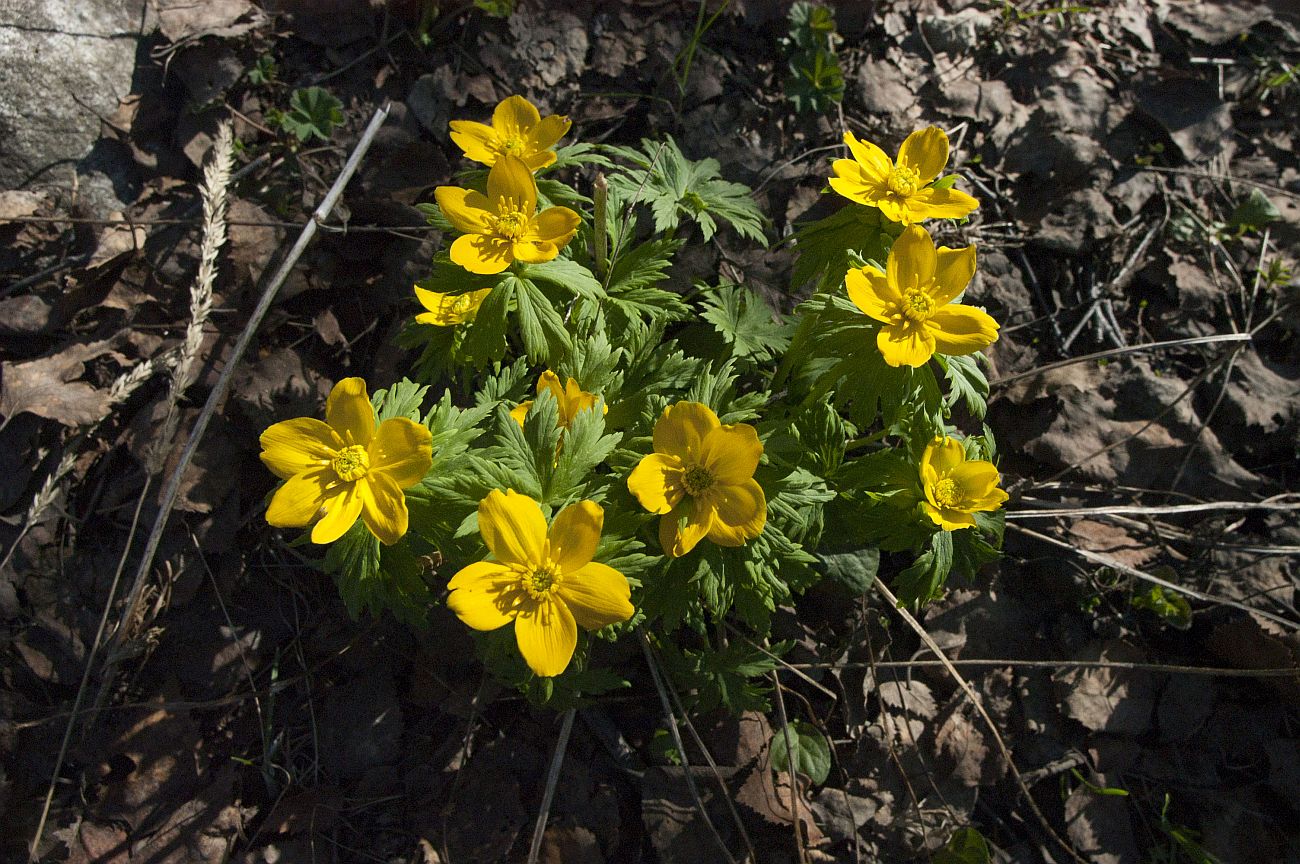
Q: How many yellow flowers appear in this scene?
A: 10